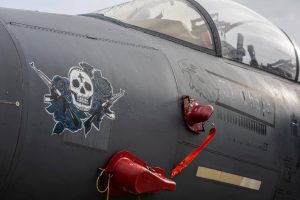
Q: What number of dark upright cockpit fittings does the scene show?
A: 2